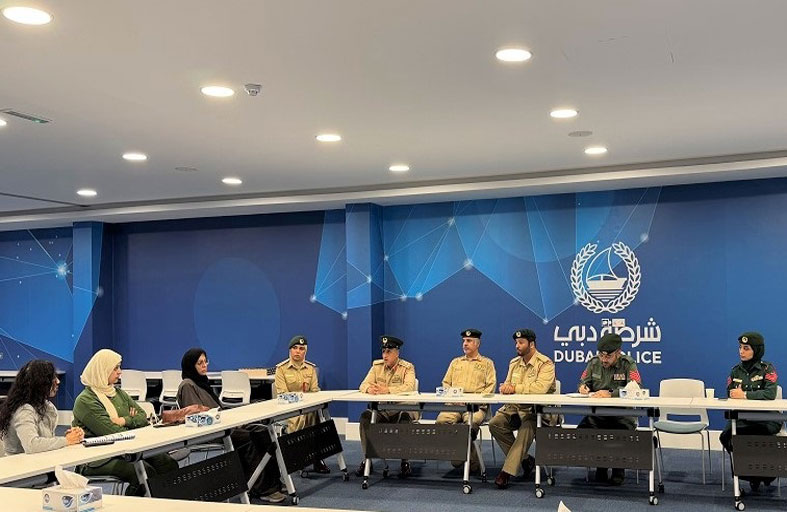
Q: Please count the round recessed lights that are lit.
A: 11